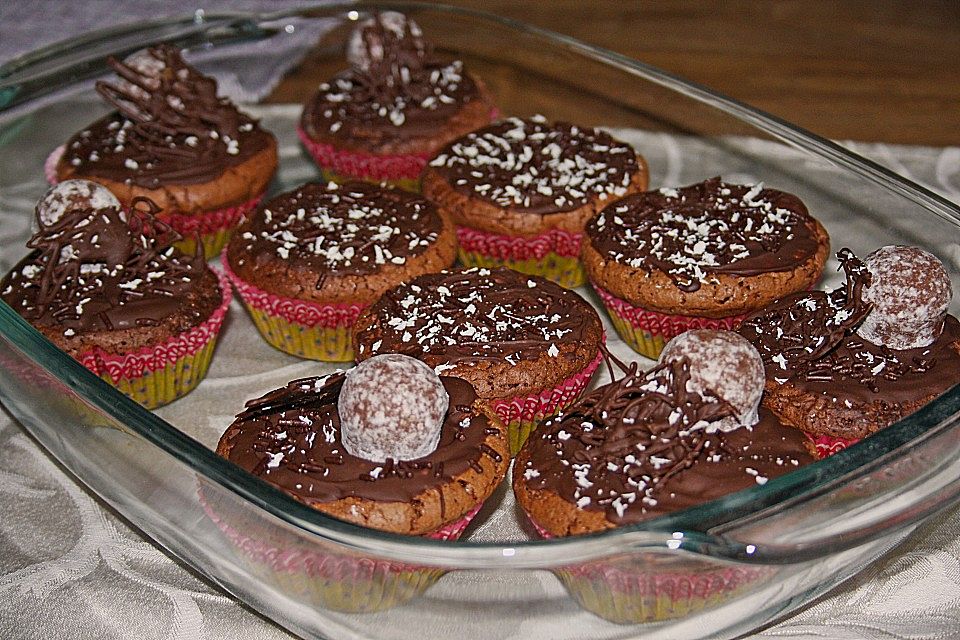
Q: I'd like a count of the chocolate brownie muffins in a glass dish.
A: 10